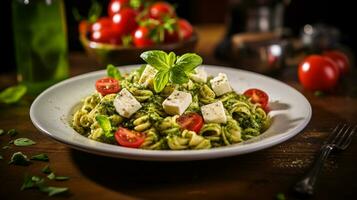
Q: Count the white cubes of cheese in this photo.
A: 6